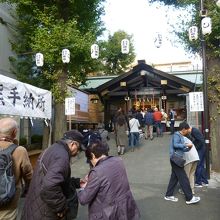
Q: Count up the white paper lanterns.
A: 7